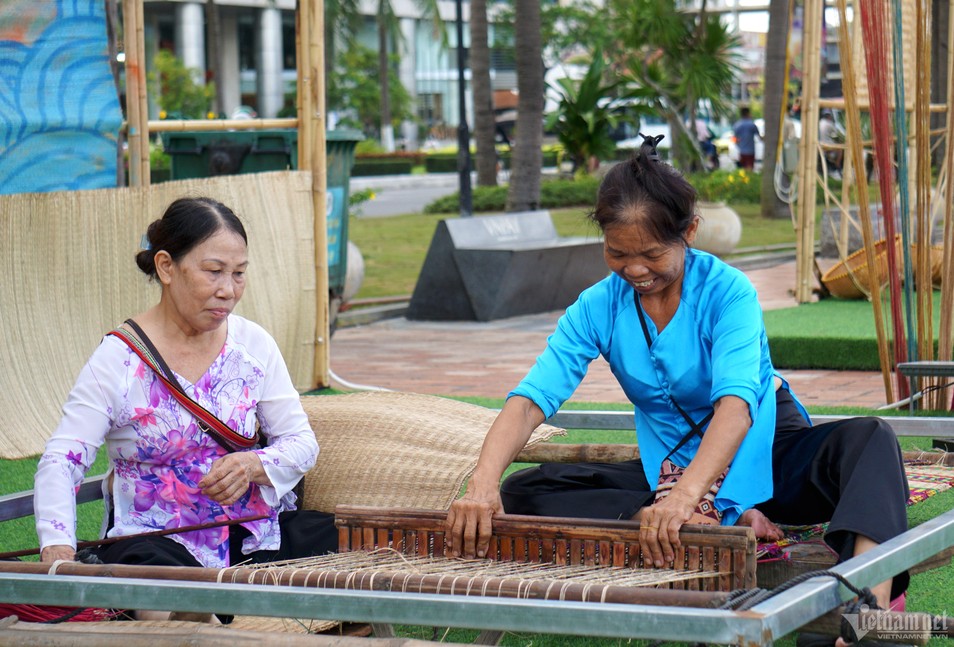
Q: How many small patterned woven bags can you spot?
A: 1